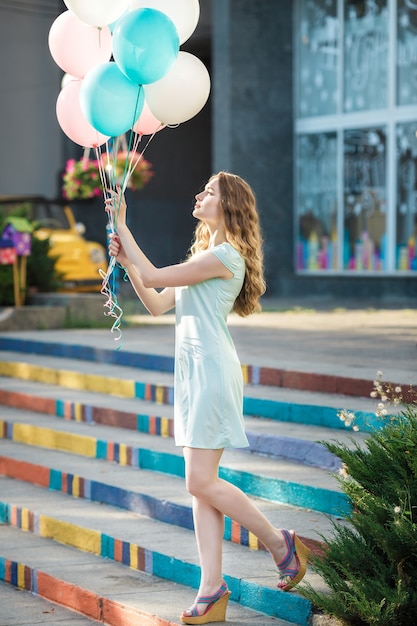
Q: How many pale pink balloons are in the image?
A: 3